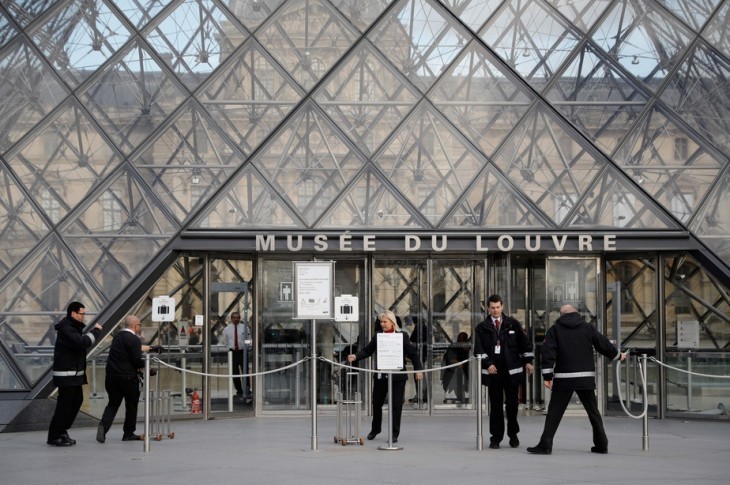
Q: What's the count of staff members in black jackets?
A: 5